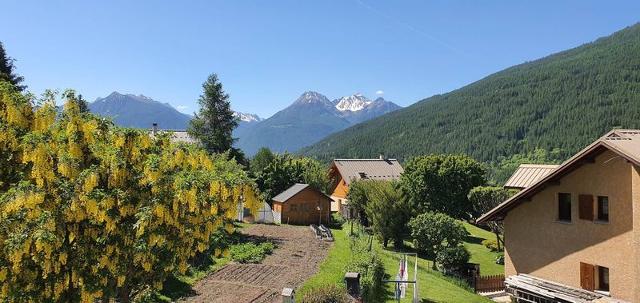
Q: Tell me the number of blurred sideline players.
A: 0